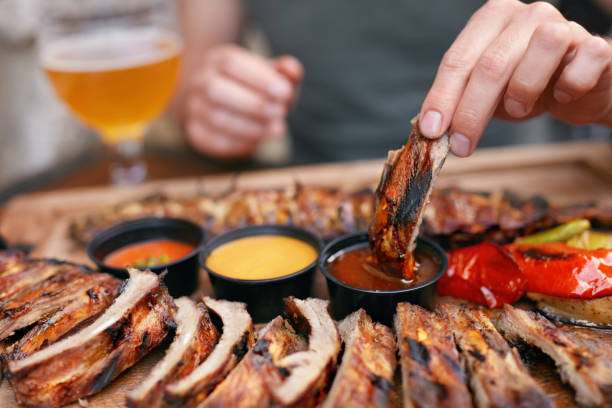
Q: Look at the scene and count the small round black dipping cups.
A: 3